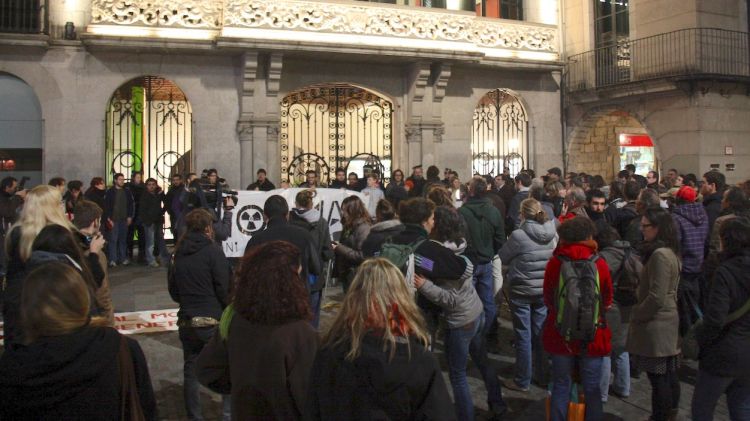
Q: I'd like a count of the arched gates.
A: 3